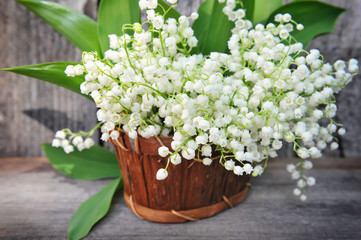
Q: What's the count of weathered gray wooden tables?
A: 1